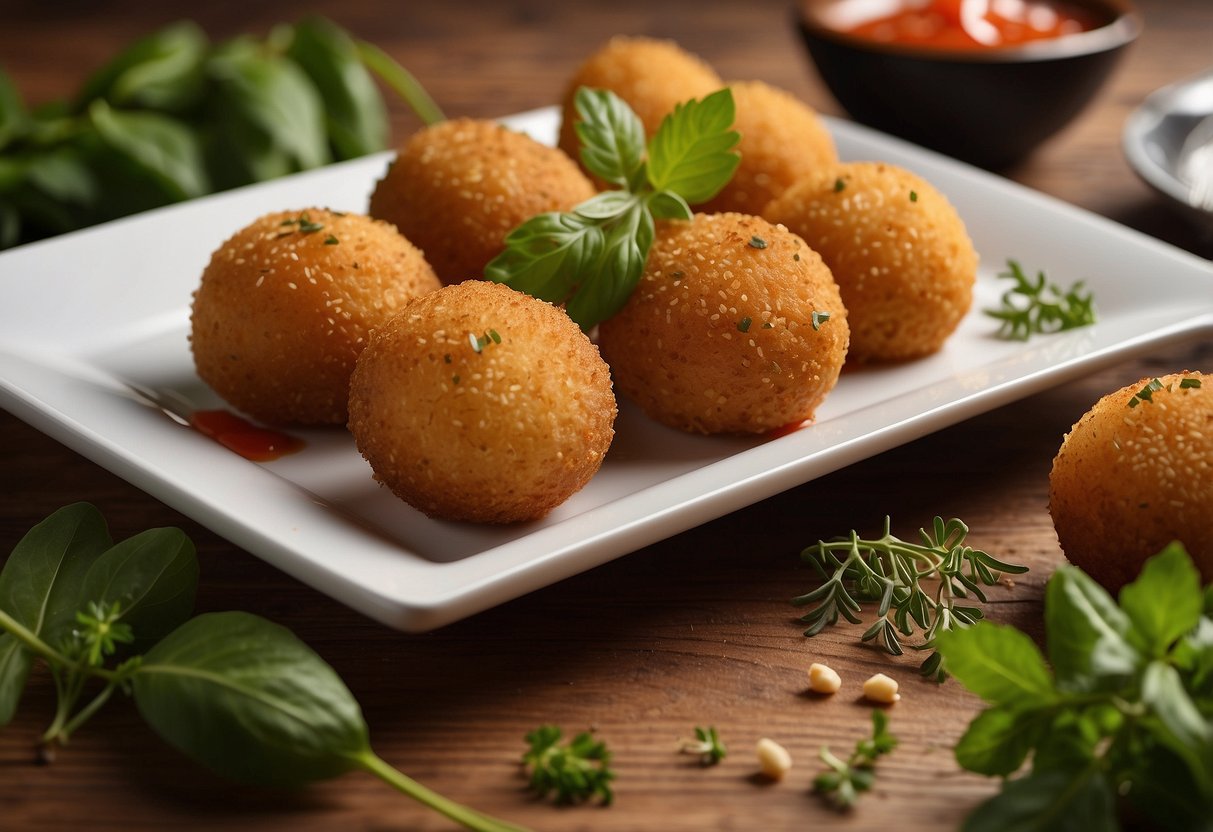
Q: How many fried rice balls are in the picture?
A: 8